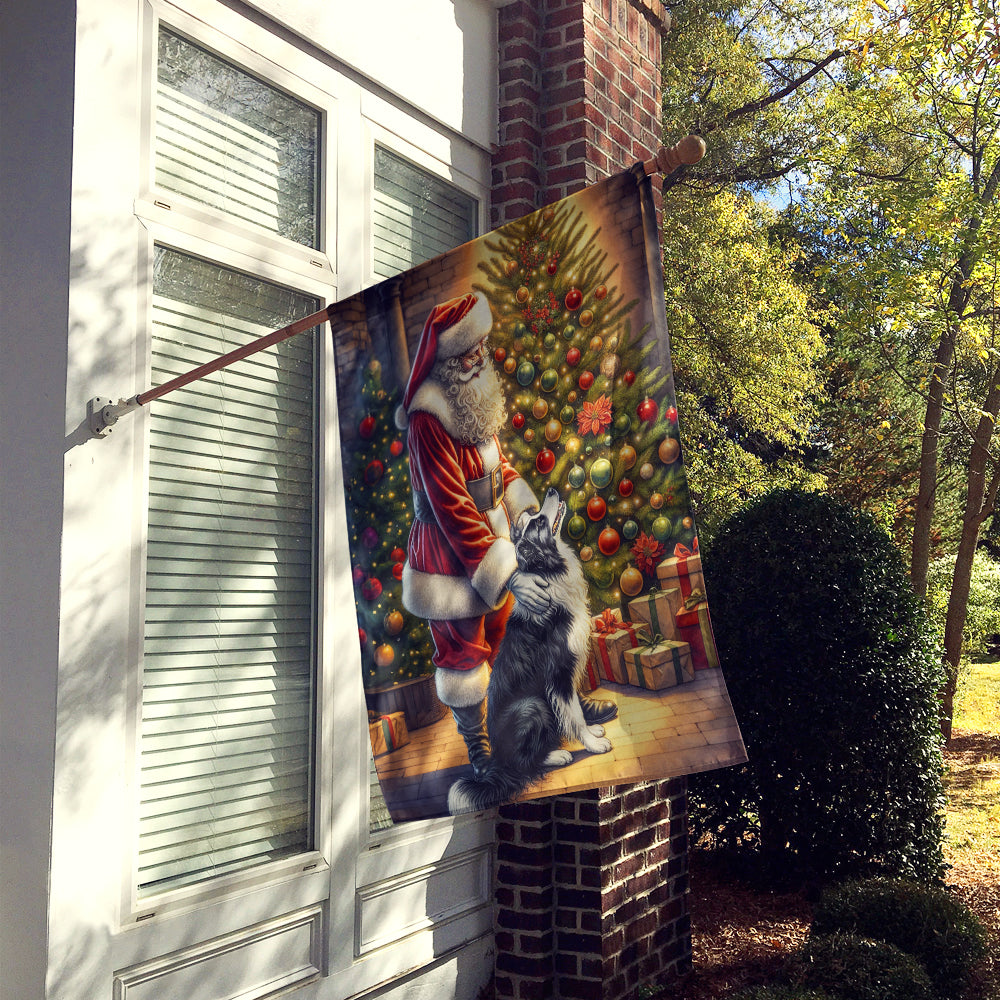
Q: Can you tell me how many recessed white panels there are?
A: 2